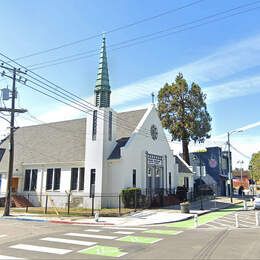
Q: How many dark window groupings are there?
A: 3